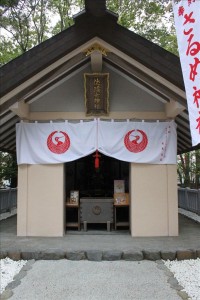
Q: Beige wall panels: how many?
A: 2